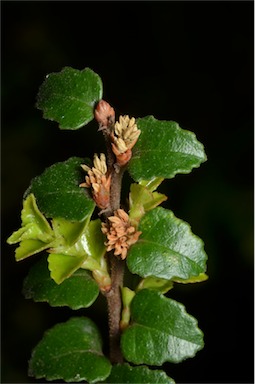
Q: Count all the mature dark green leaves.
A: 8